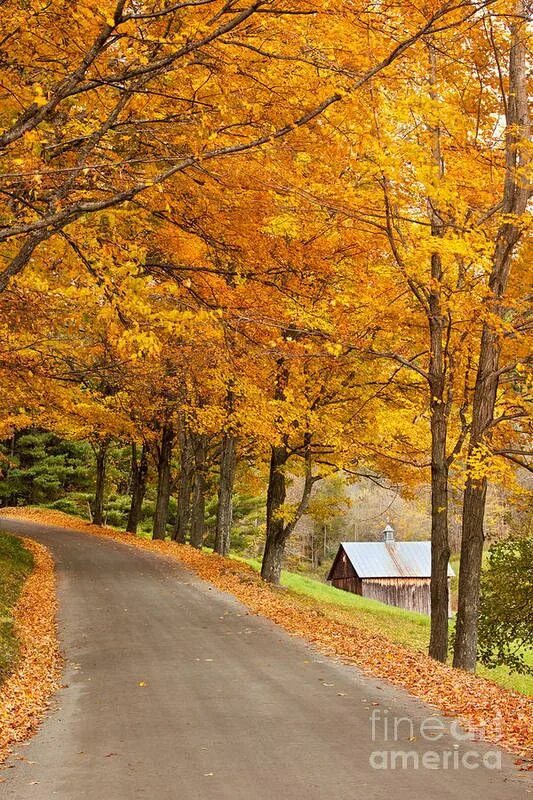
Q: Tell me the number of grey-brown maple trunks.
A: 9